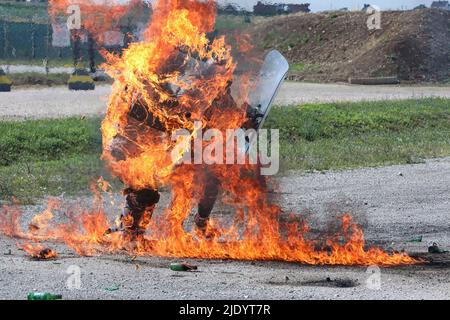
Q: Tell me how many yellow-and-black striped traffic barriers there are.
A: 2